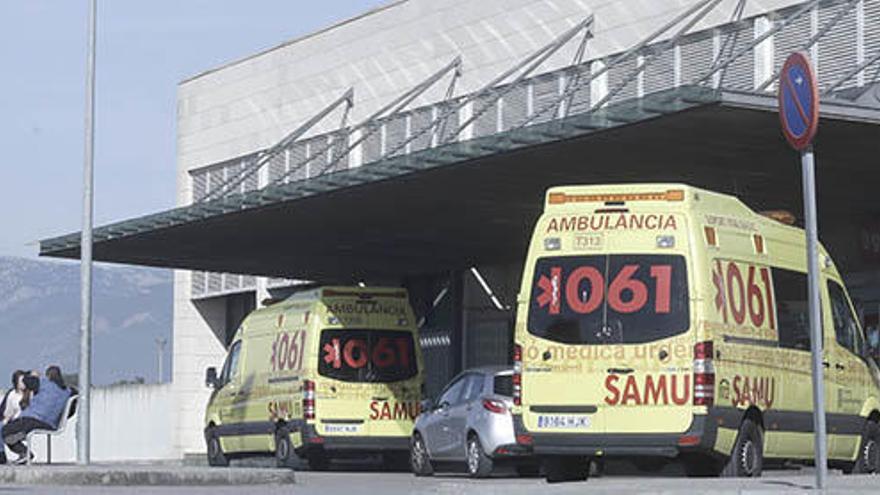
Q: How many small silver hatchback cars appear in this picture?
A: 1